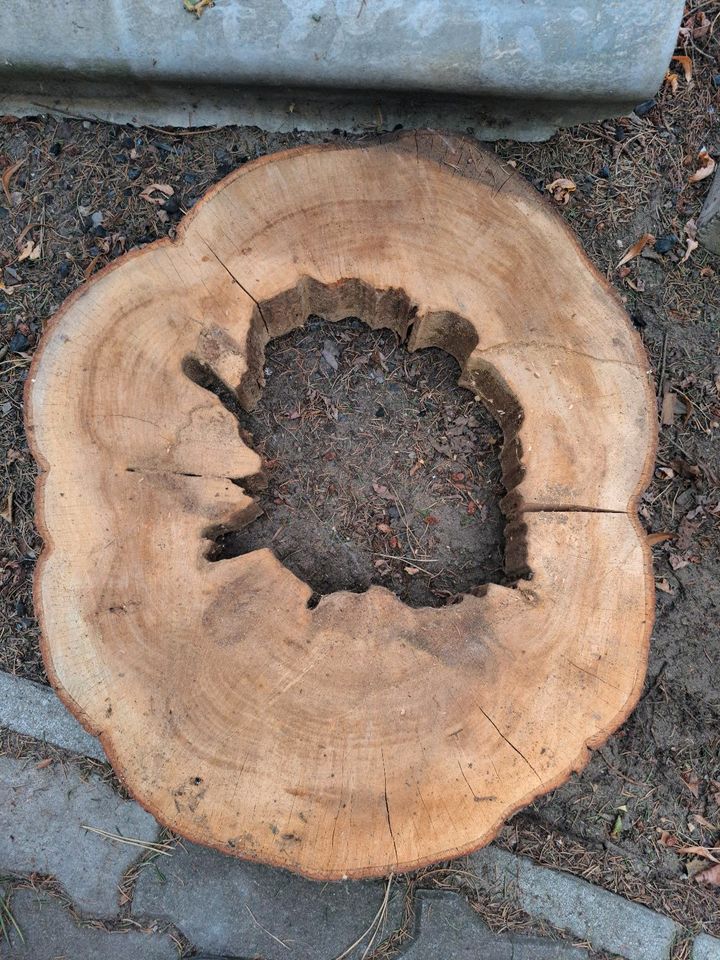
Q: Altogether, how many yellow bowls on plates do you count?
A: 0